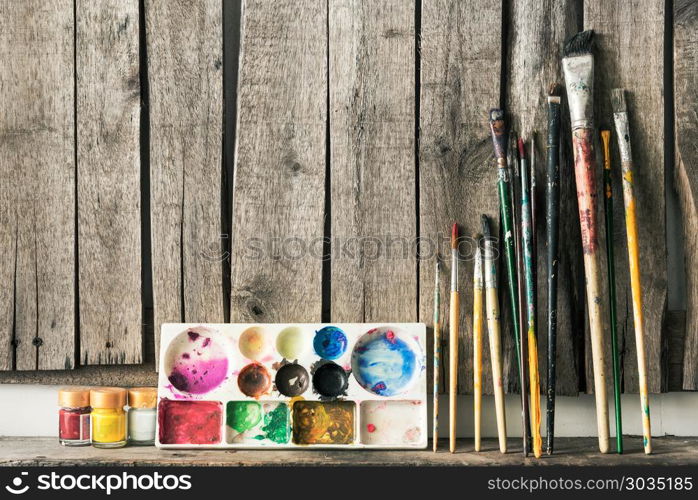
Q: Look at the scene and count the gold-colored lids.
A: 3